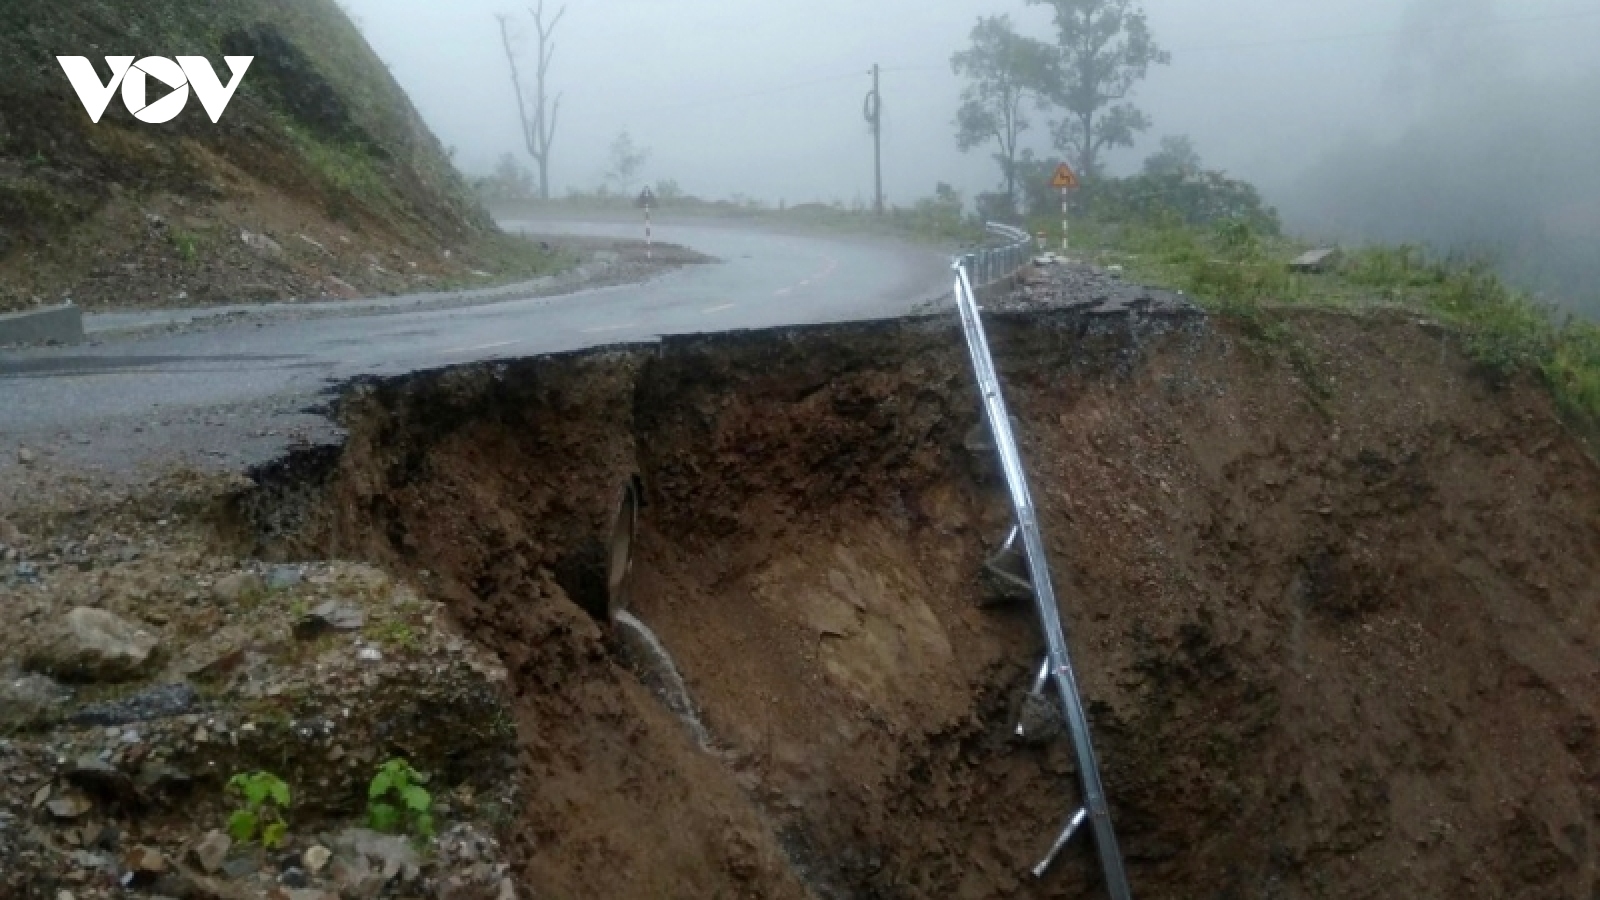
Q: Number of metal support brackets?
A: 3